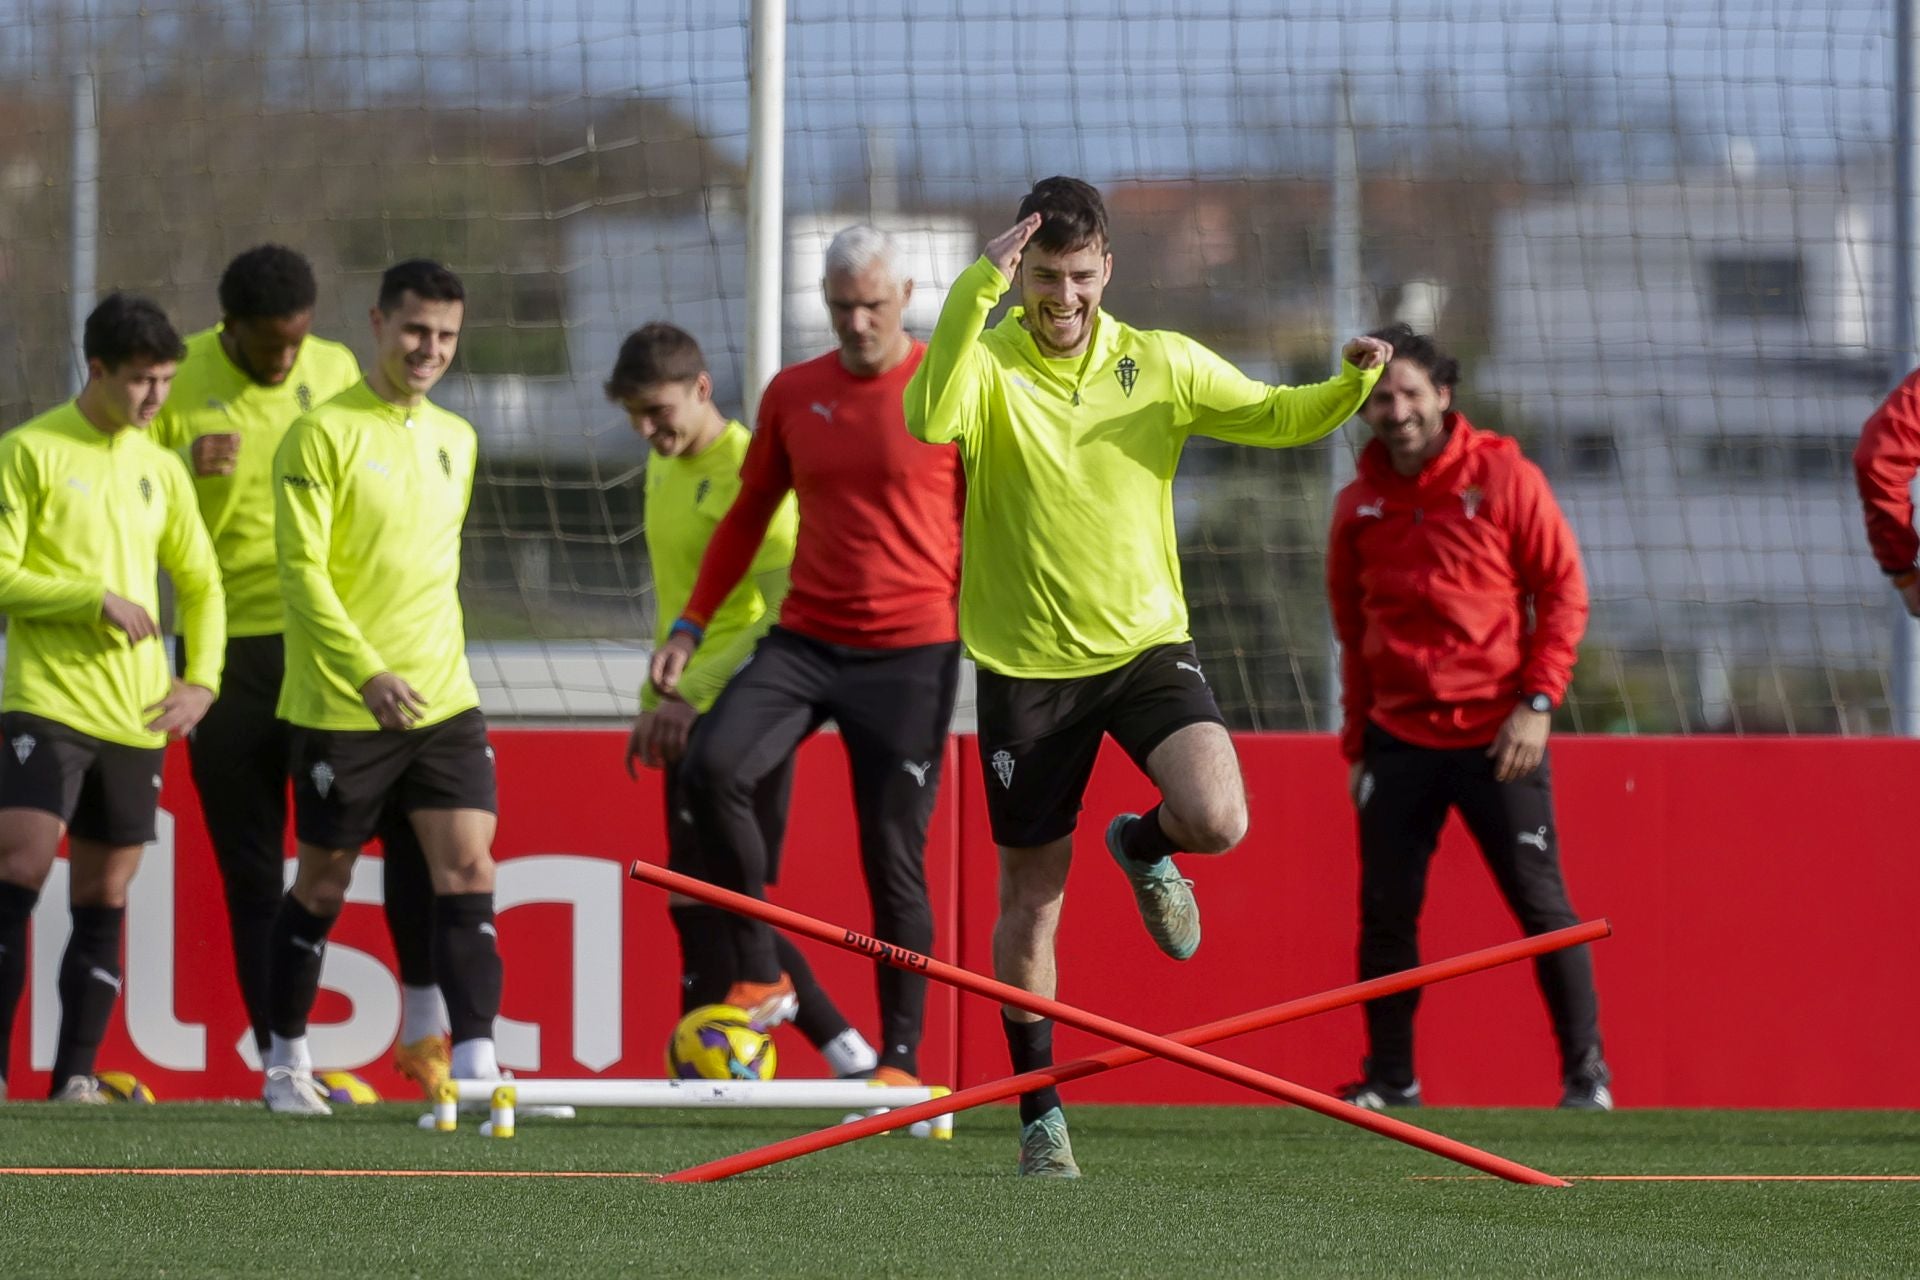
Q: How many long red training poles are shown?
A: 2